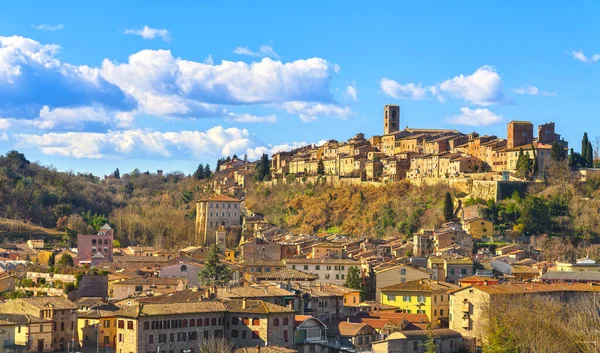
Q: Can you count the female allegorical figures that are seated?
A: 0